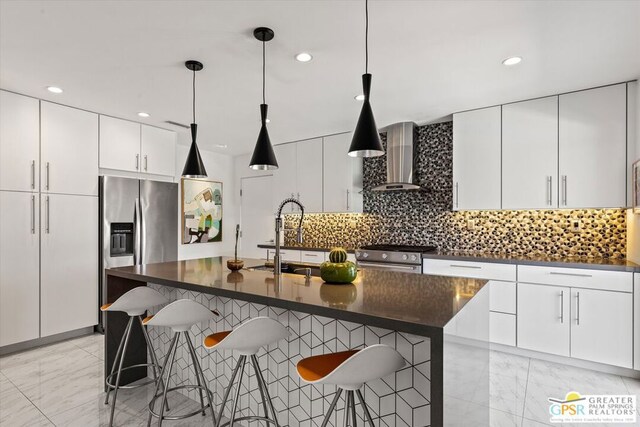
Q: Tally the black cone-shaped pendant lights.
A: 3